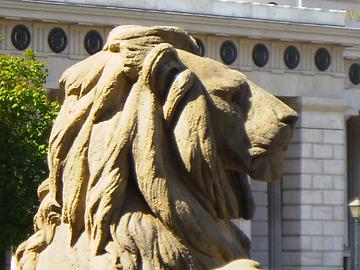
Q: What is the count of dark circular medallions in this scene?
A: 9